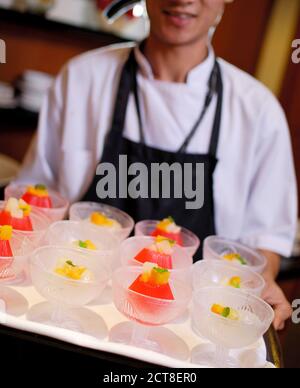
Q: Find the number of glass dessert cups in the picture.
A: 12